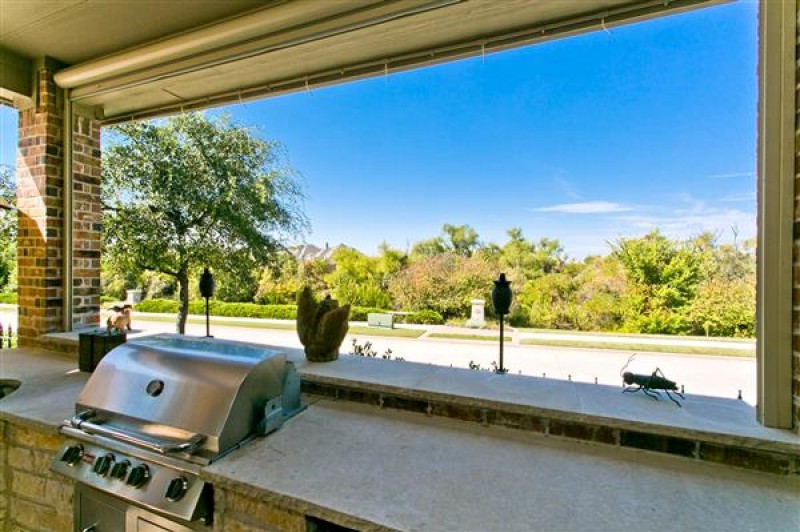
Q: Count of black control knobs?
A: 5